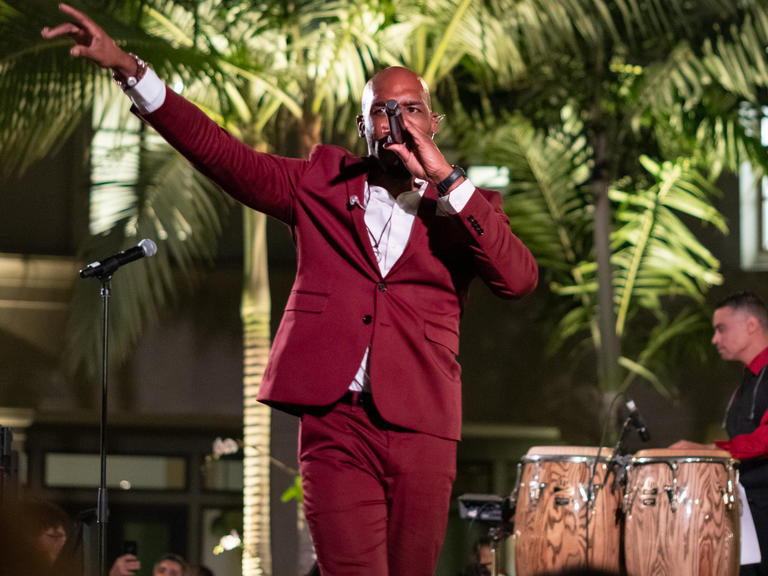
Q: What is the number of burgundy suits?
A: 1